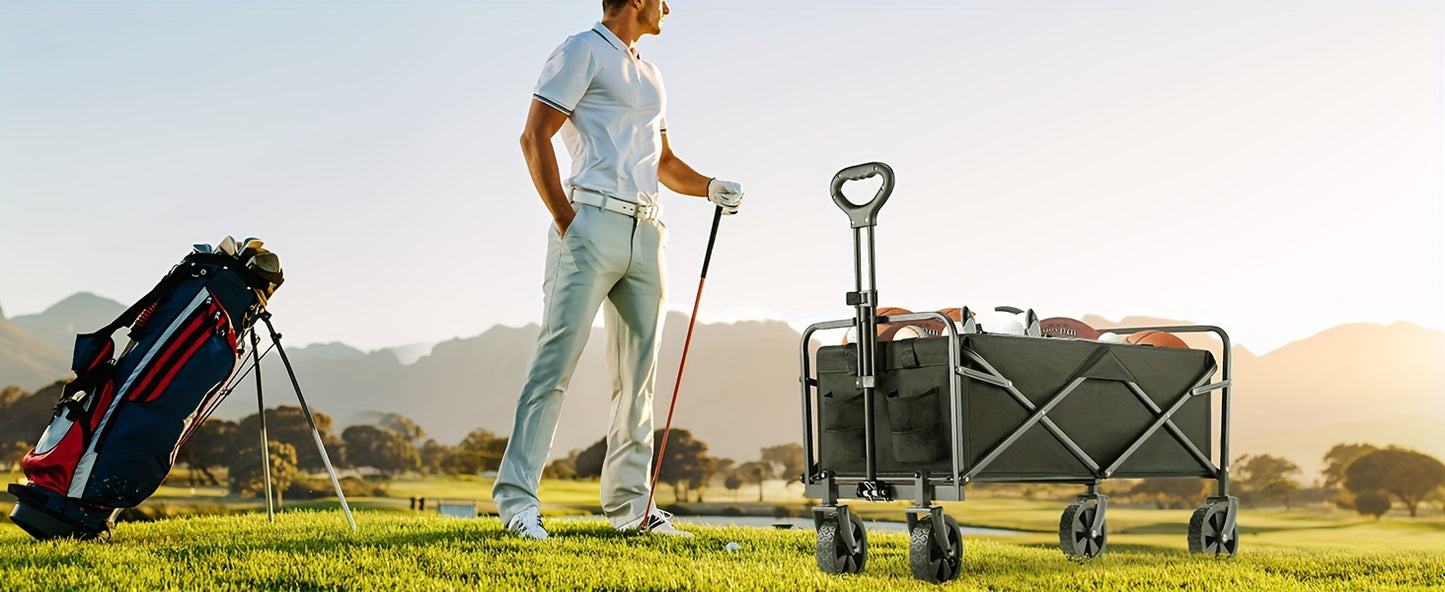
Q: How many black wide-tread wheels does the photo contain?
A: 4